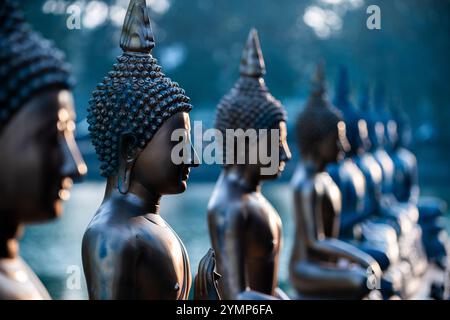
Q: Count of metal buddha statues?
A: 8